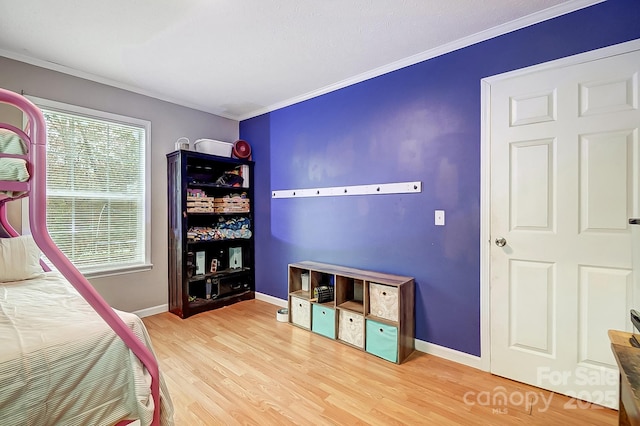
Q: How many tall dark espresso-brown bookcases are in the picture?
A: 1